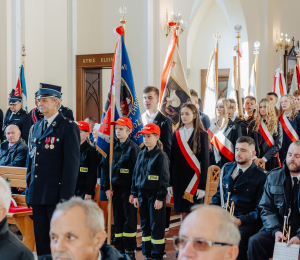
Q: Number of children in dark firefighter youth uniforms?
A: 3